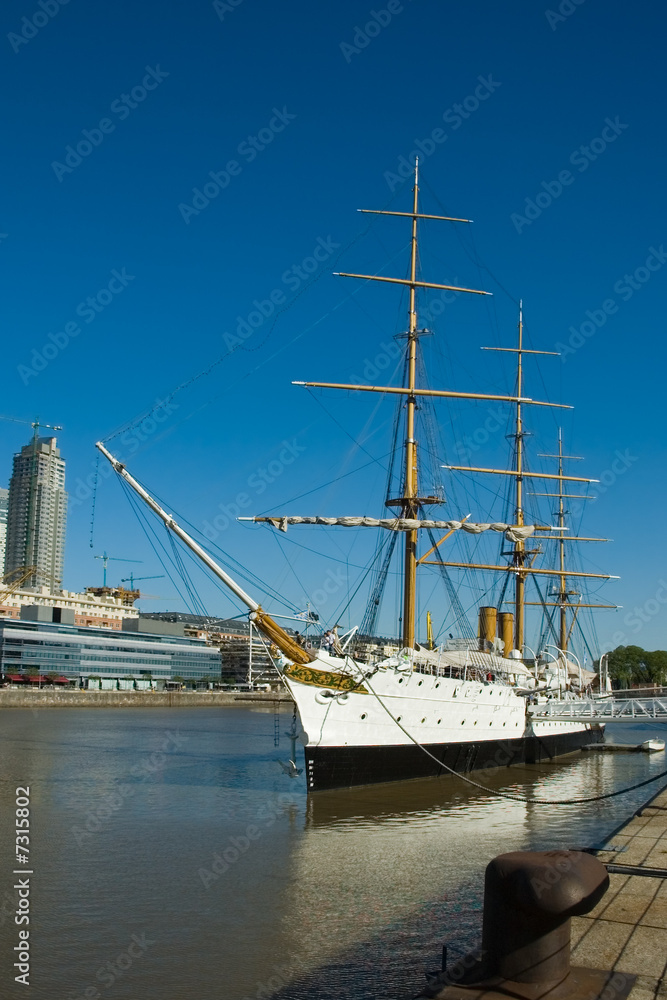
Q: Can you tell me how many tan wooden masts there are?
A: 3